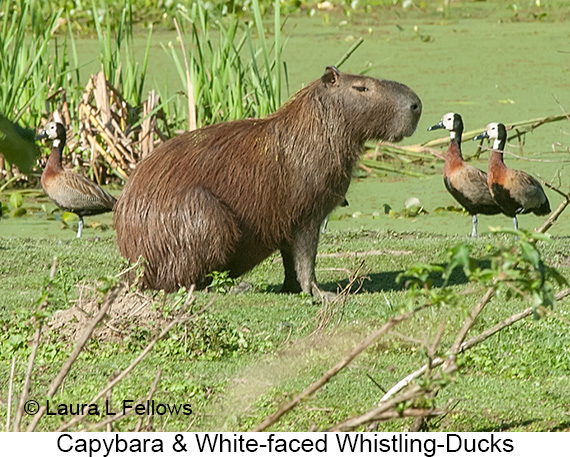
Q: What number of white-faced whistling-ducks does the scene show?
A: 3